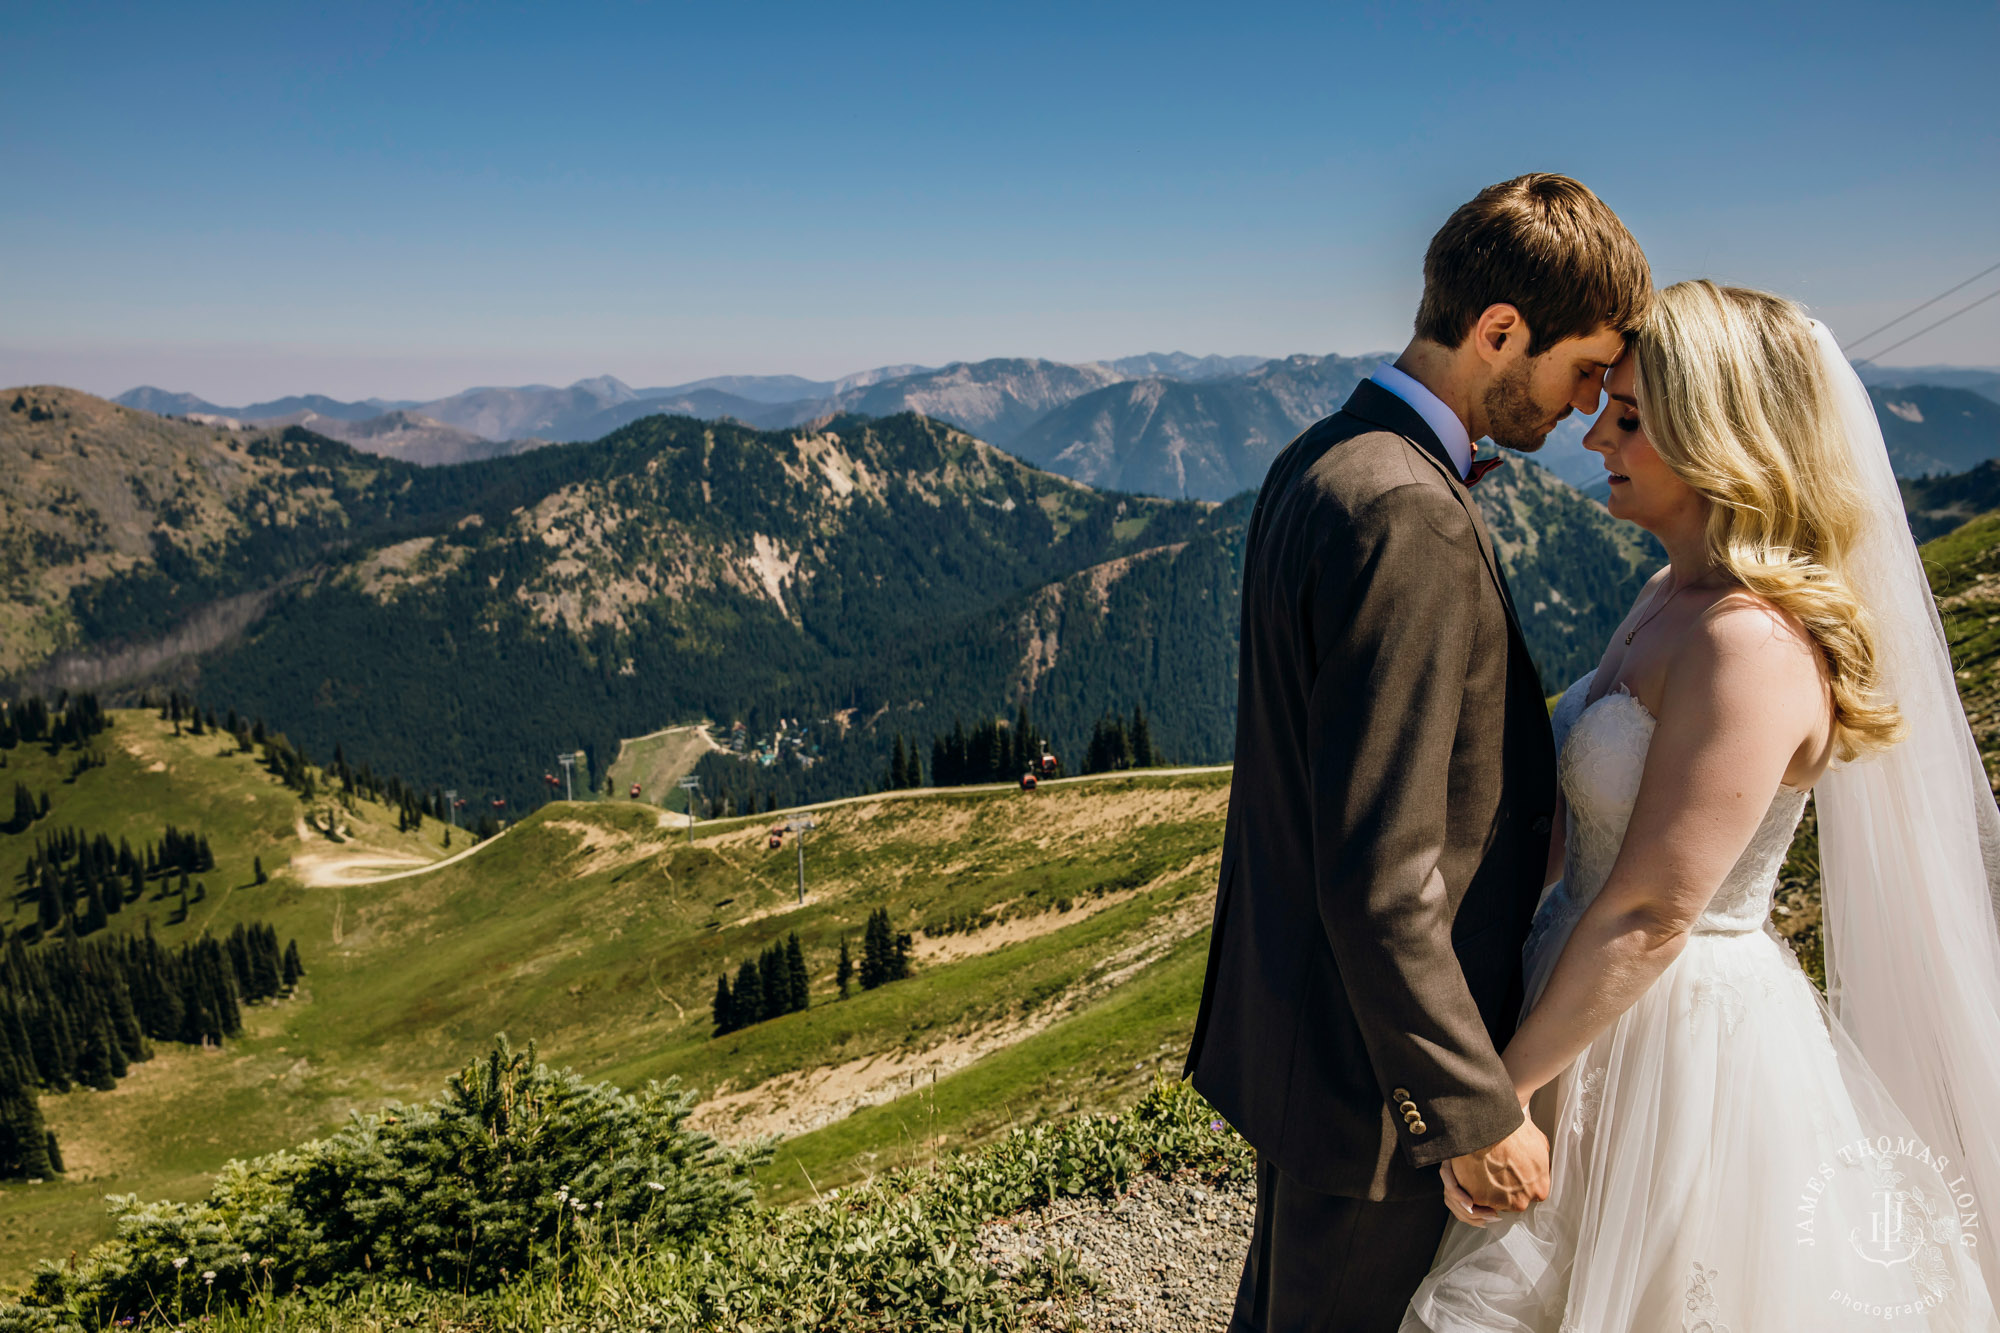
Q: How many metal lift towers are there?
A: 4